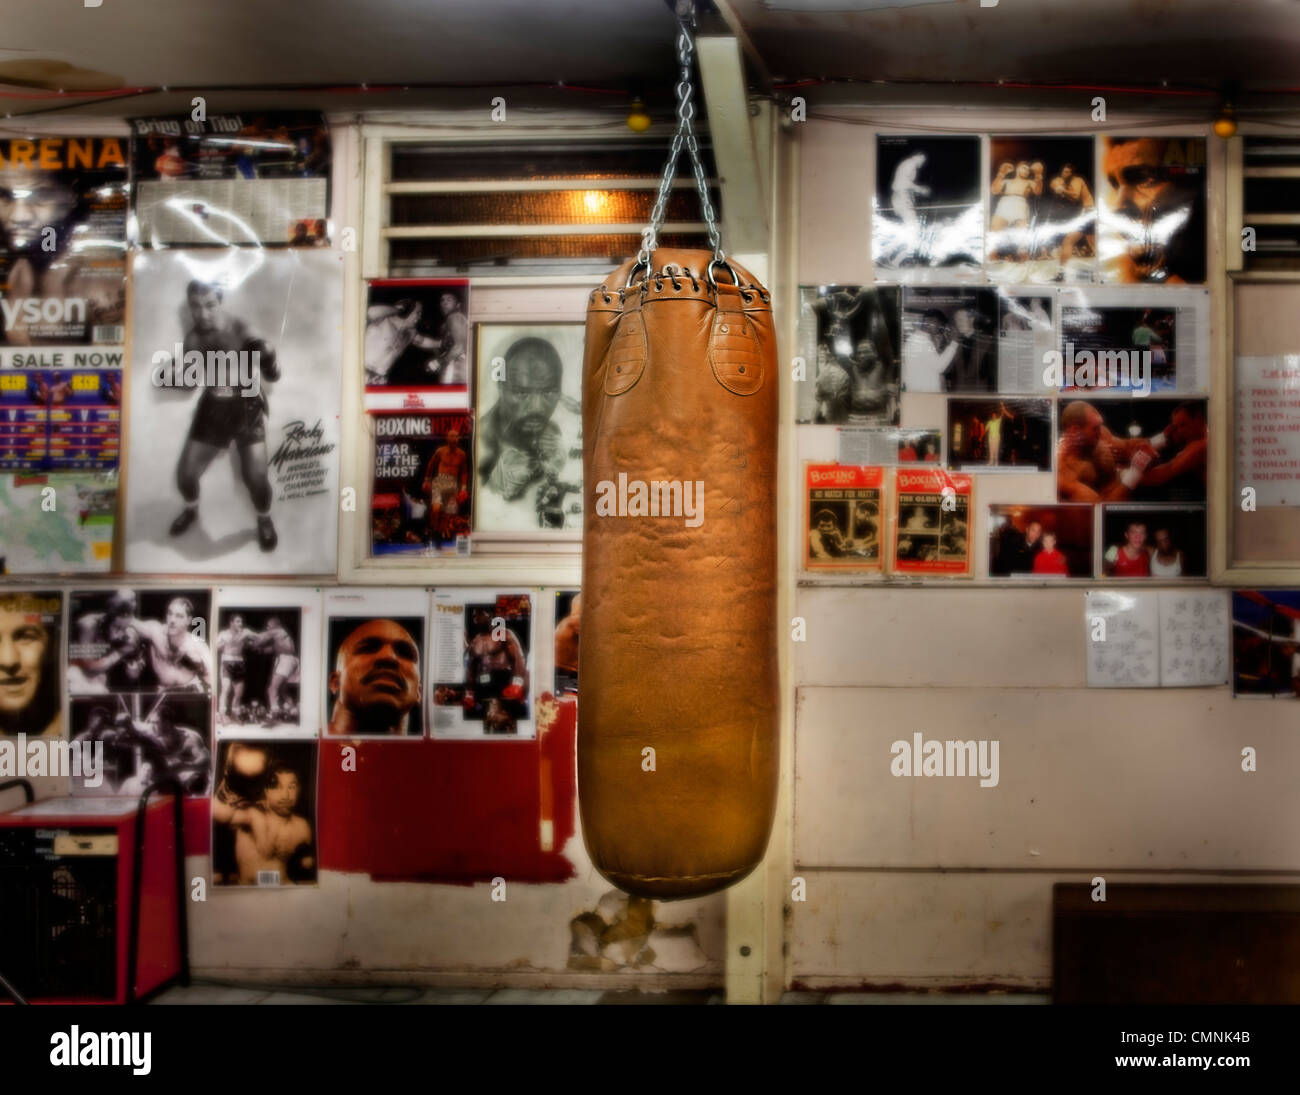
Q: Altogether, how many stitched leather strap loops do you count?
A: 2